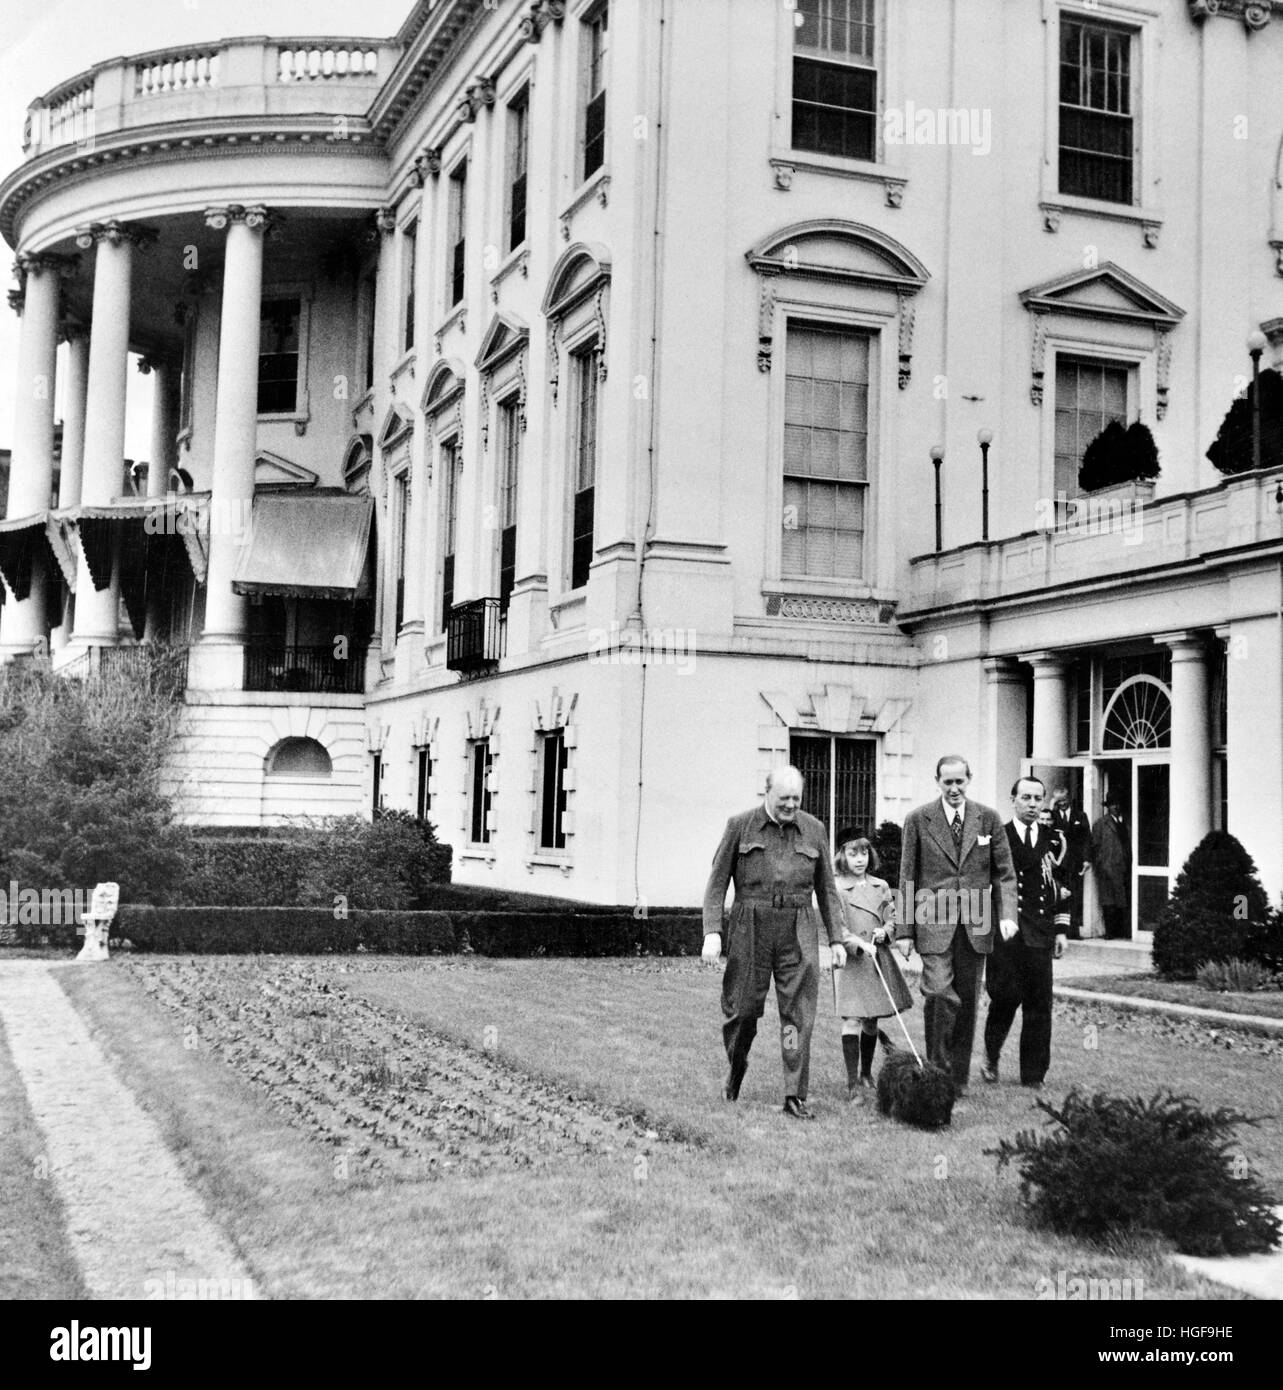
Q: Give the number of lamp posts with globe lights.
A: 3